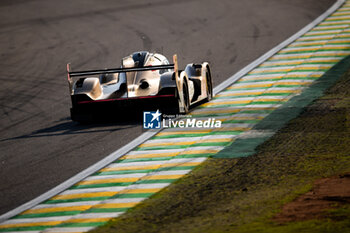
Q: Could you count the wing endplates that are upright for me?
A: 2